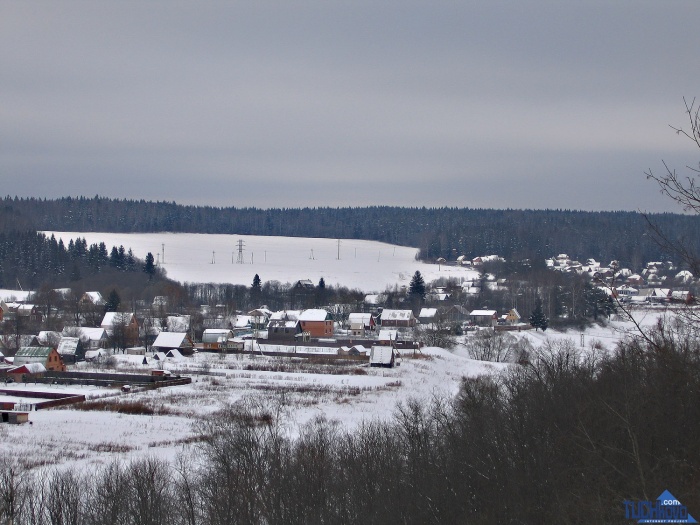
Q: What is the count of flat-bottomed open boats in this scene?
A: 0